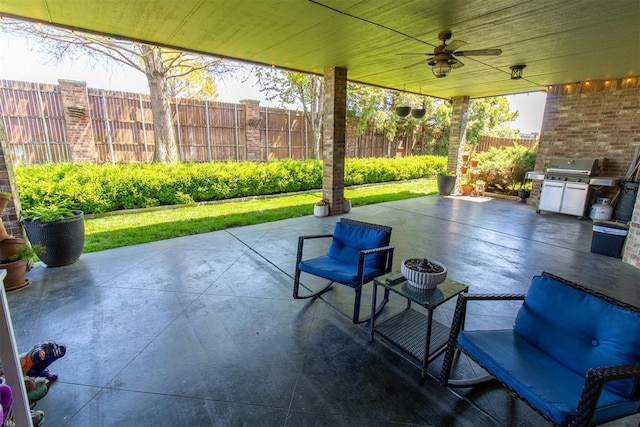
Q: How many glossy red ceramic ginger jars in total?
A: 0